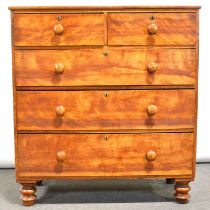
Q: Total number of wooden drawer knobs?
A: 8